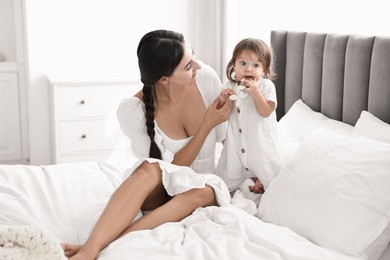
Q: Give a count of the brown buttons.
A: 4